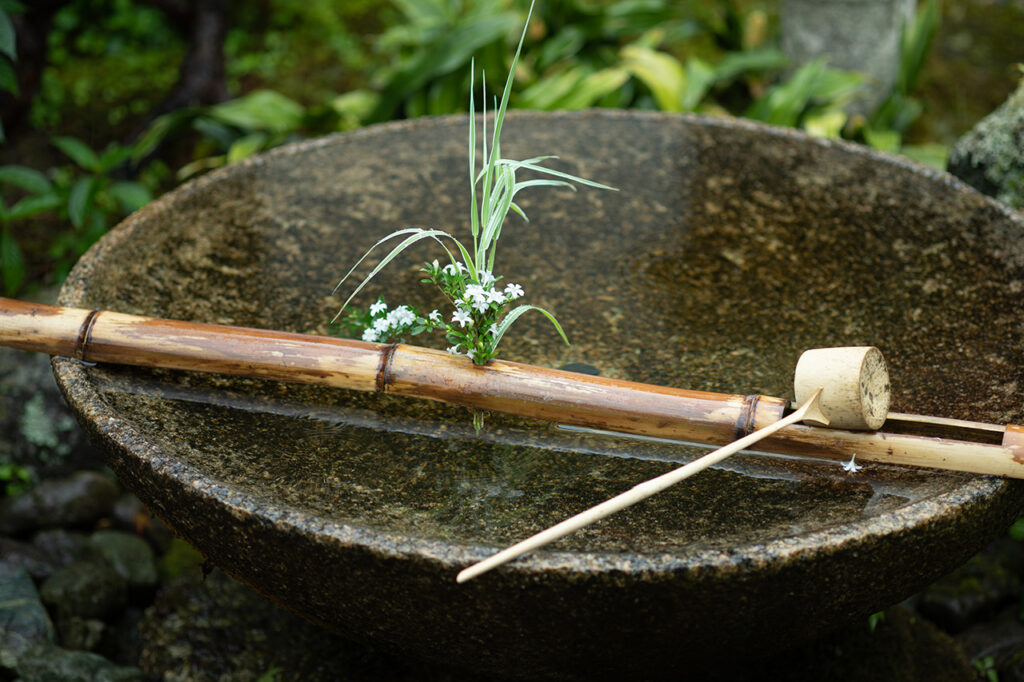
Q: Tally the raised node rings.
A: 3